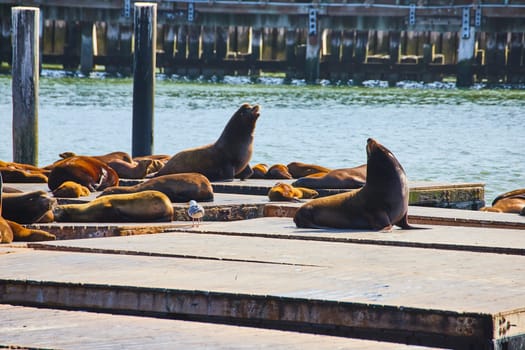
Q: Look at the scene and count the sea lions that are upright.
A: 2